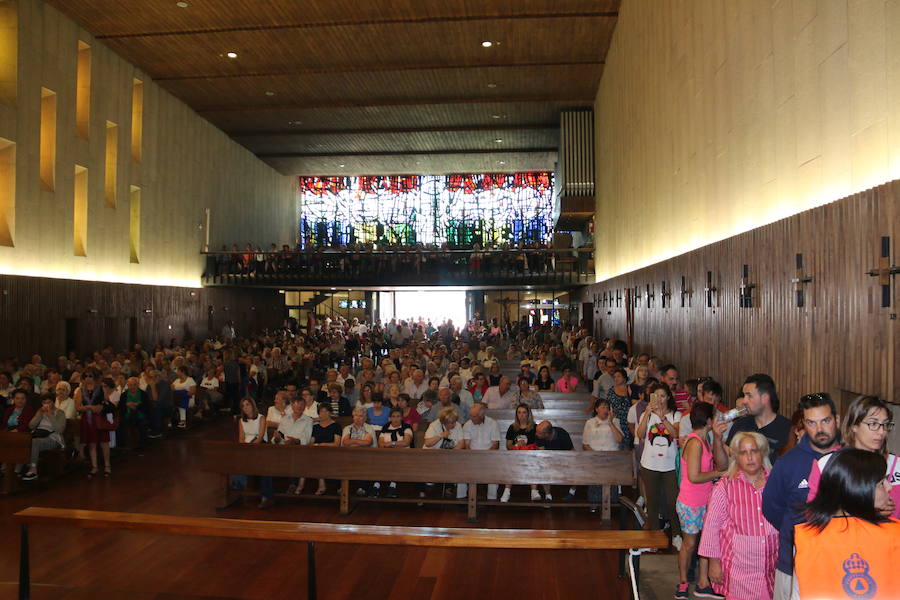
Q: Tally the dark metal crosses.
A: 13